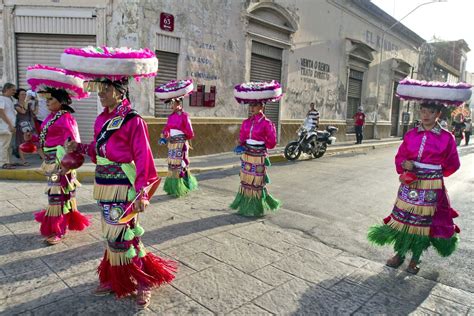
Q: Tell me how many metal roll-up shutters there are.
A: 4